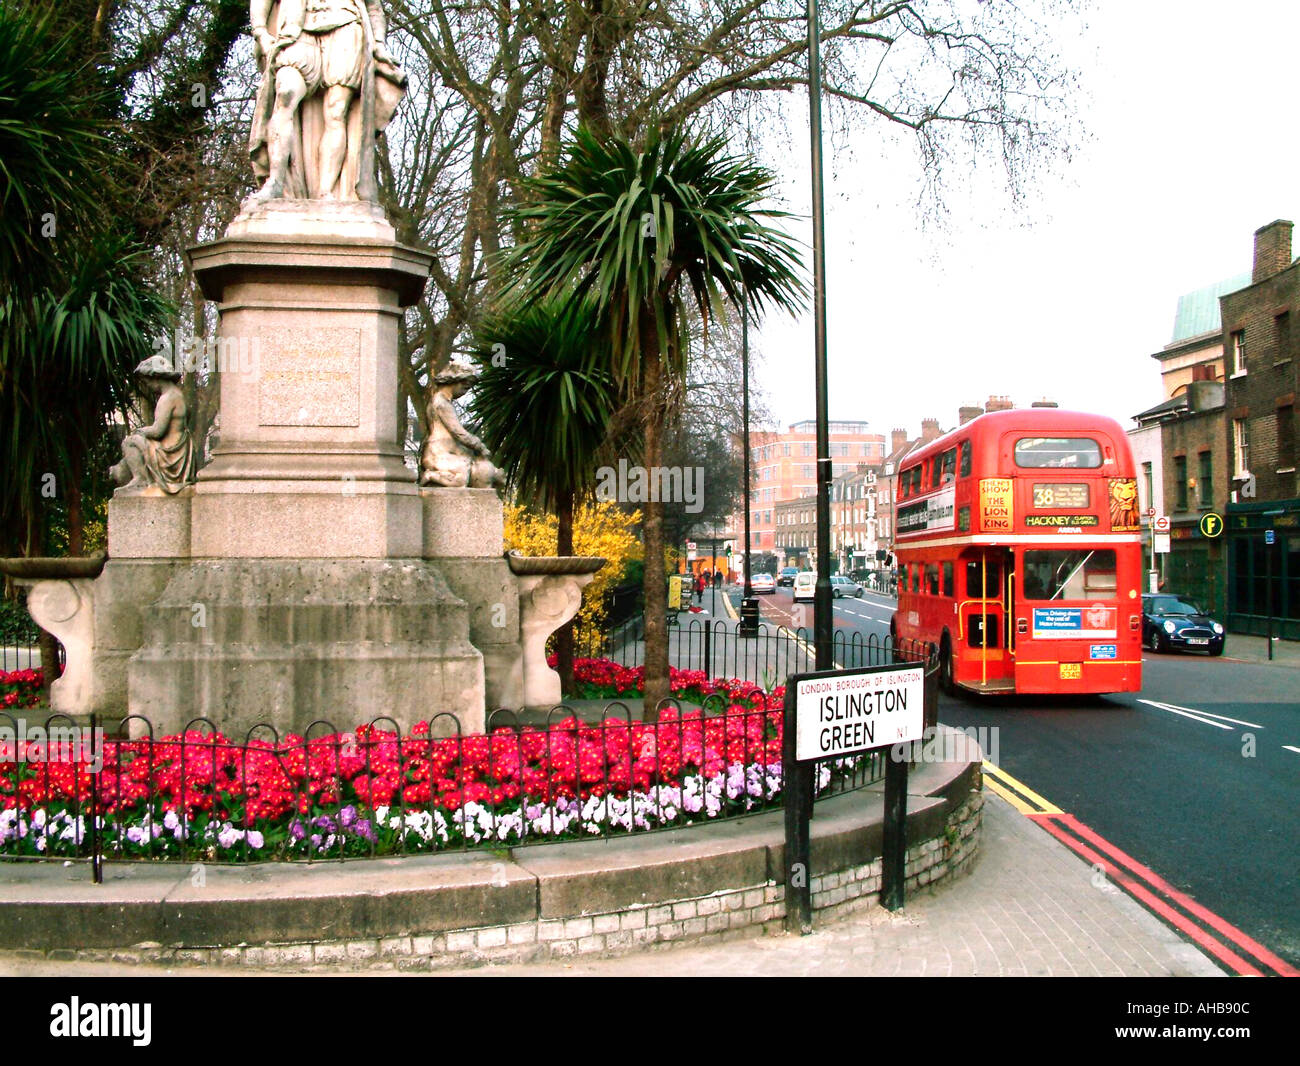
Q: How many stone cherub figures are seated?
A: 2